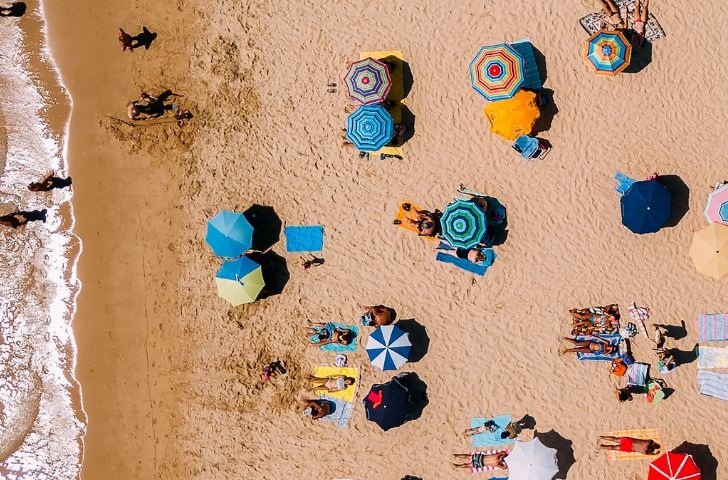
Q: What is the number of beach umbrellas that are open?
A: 15